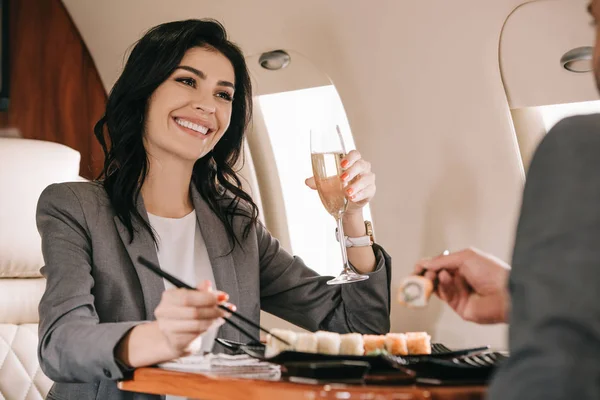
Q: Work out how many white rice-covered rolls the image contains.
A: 4